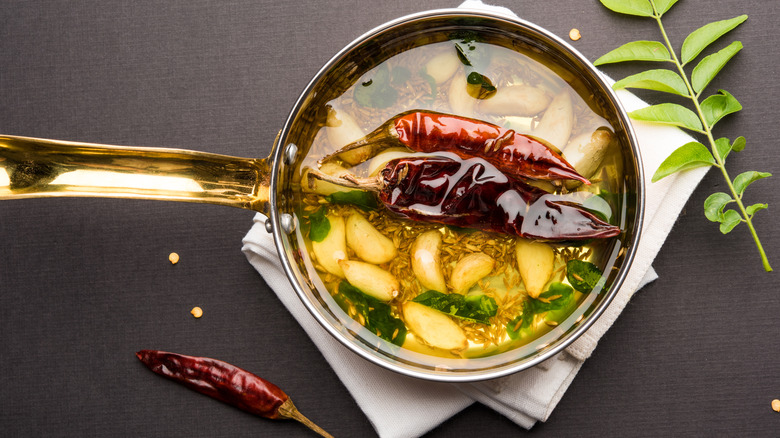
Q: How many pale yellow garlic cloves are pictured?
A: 15